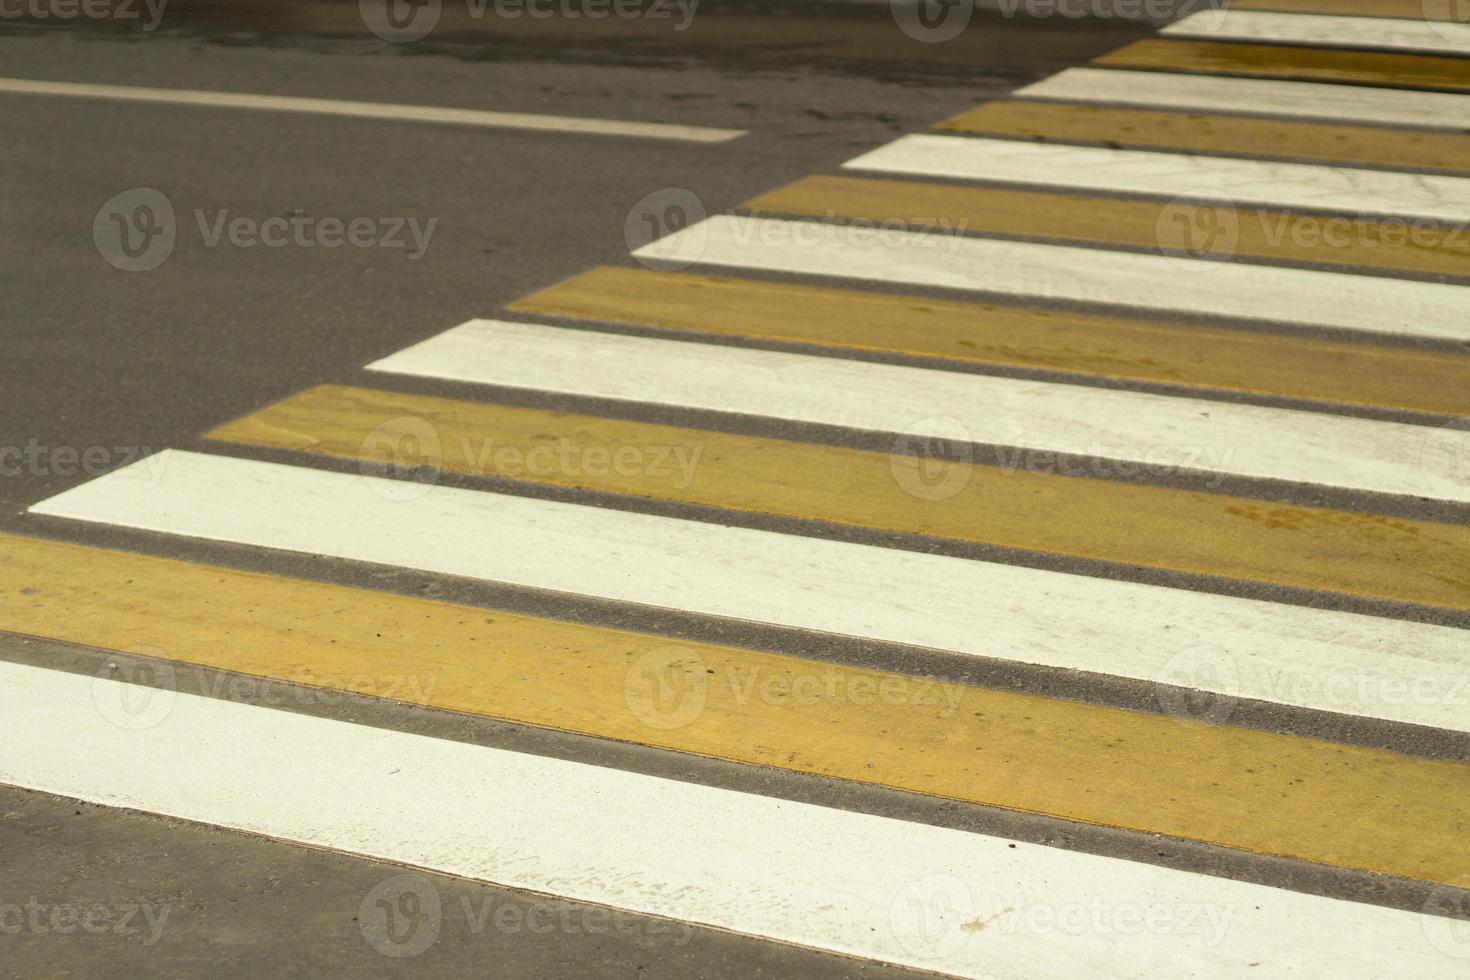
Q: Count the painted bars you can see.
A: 14